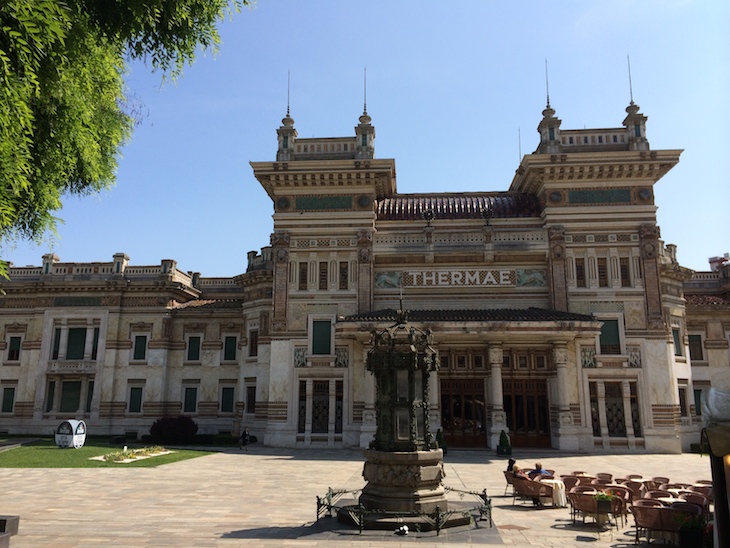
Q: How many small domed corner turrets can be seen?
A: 4